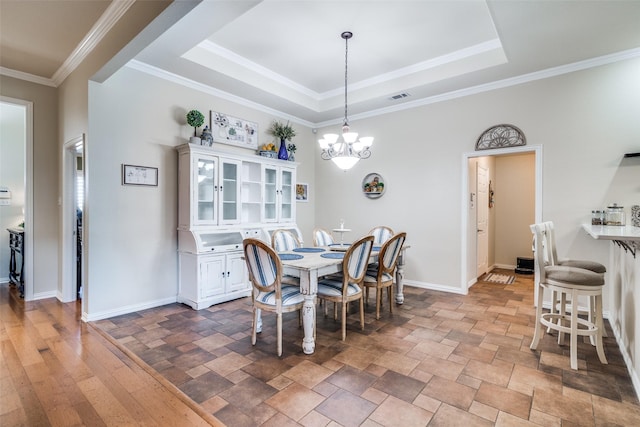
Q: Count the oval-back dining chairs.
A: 6